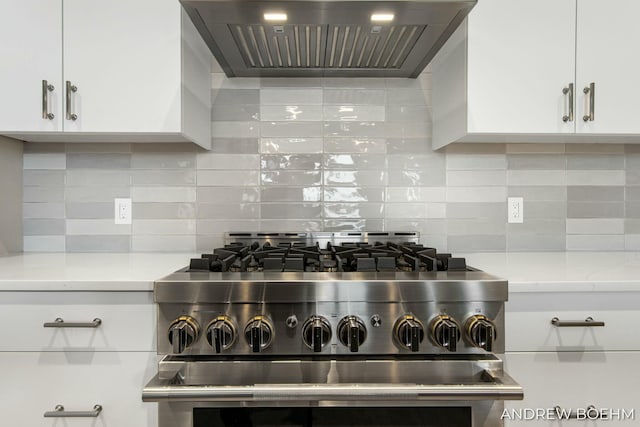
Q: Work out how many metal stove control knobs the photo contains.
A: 8